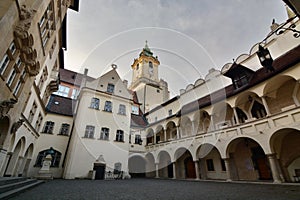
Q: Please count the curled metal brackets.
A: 1